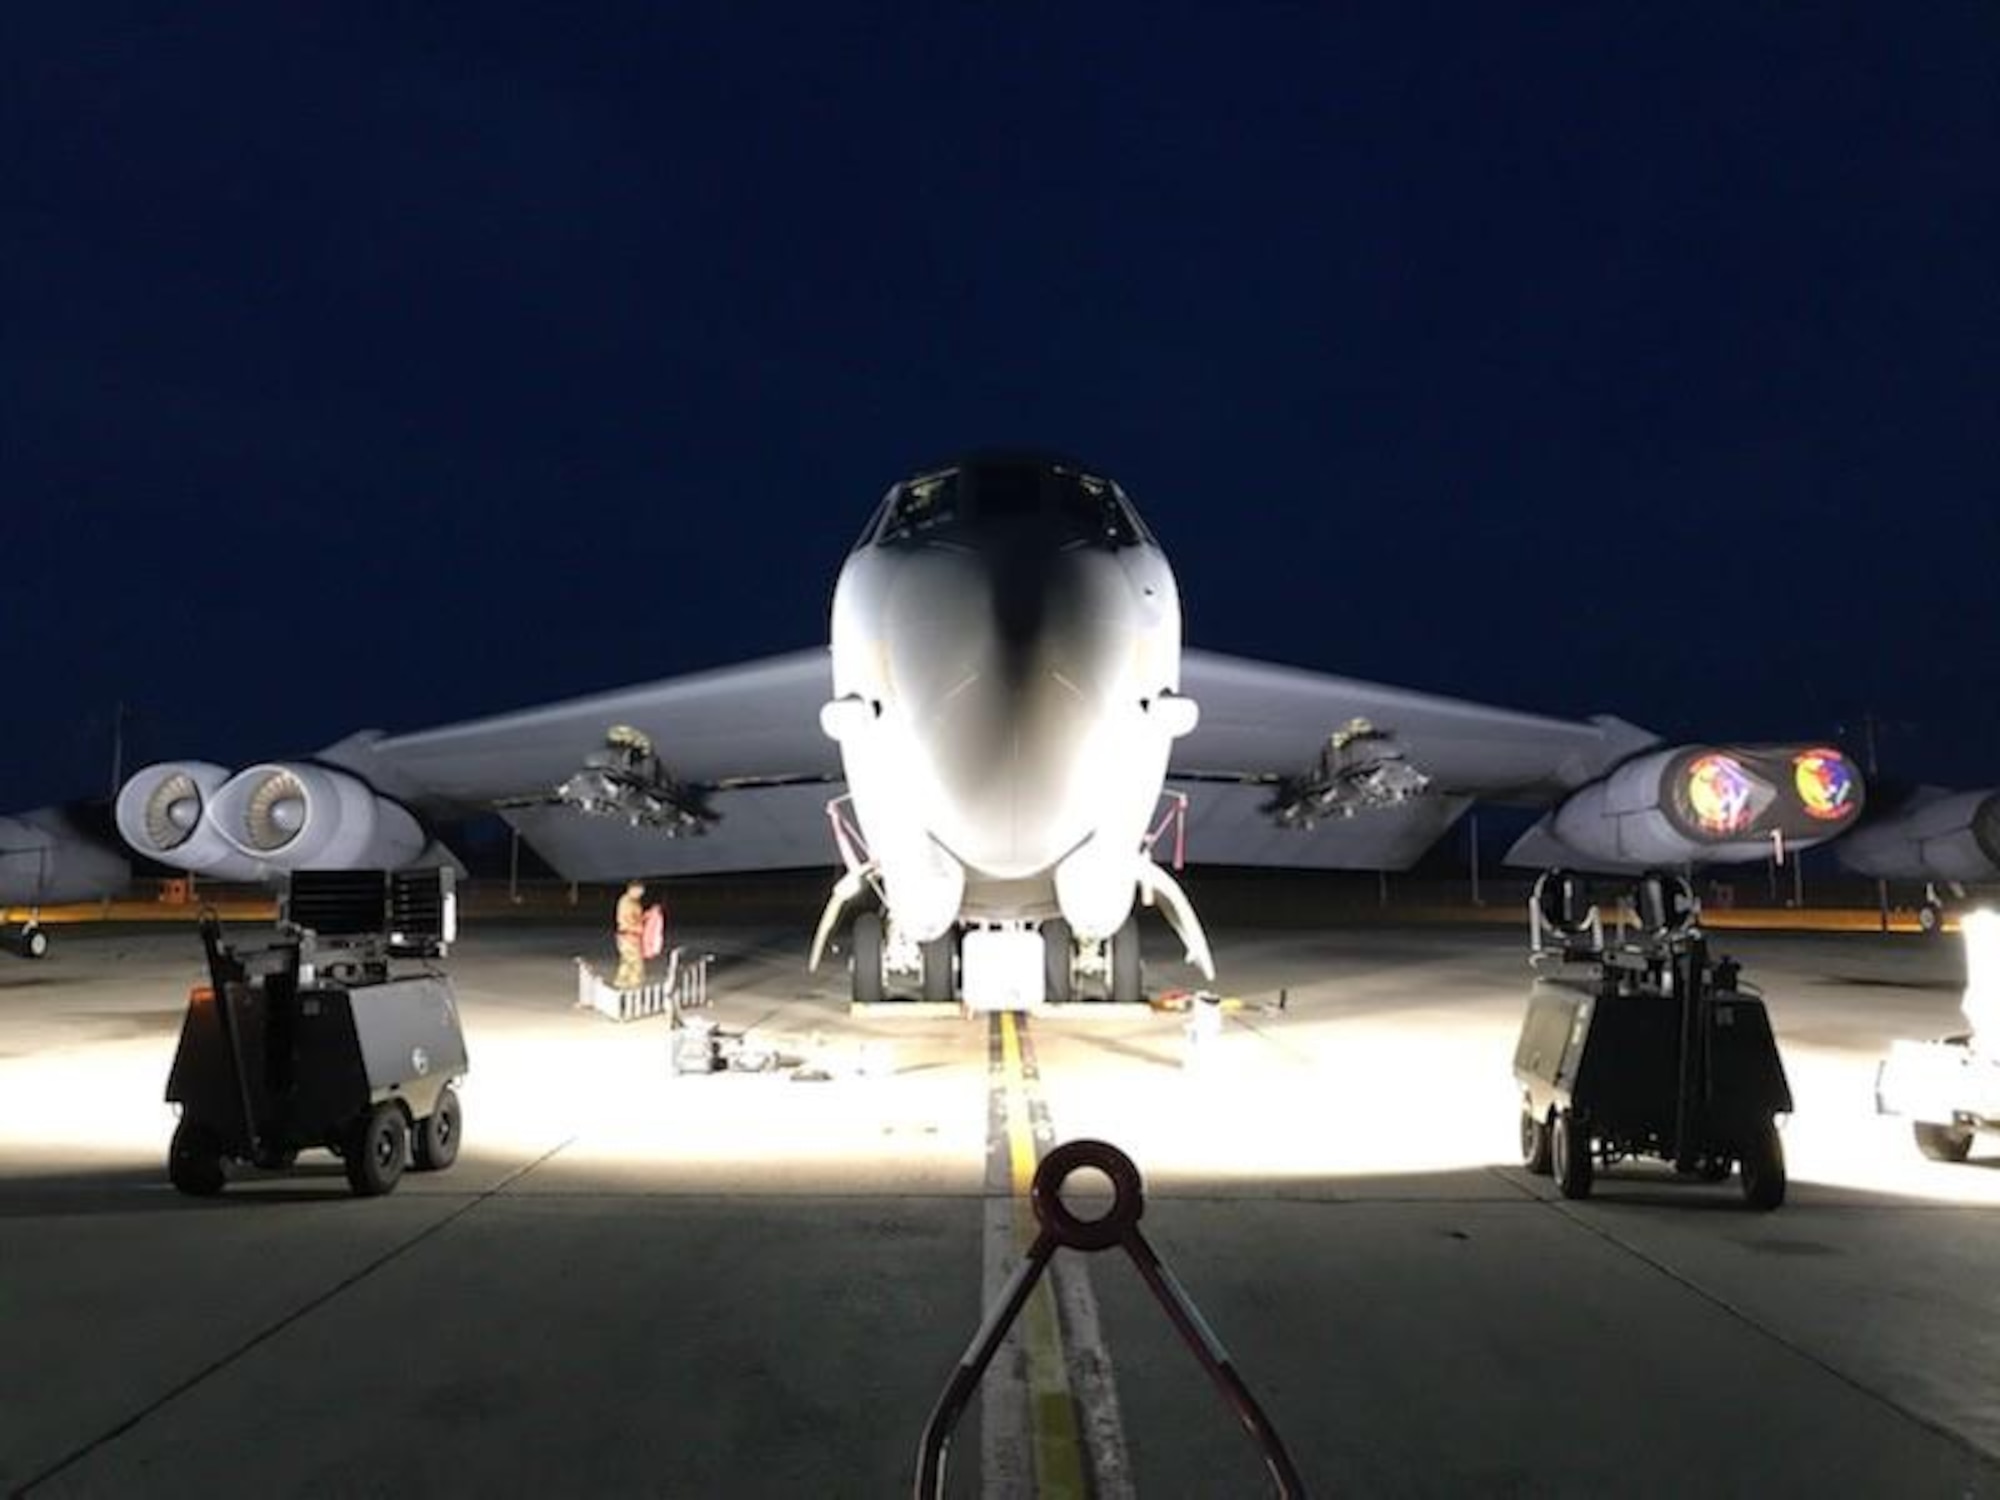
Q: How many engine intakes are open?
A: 2